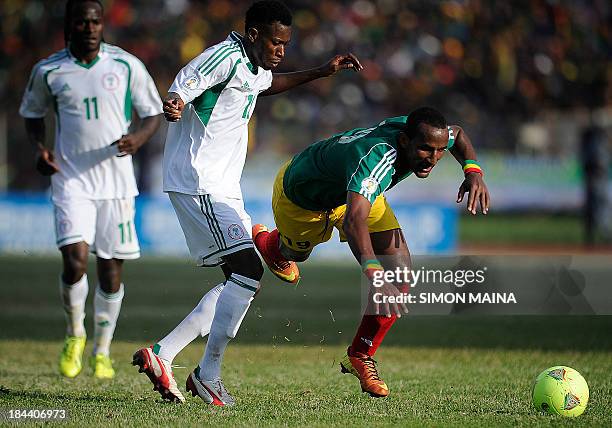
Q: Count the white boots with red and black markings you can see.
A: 2